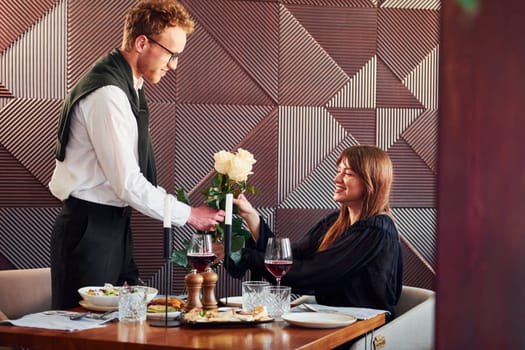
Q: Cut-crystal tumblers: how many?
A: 3